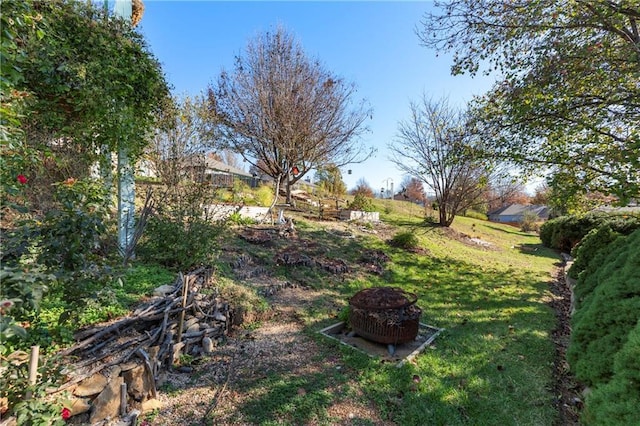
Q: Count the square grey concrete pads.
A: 1